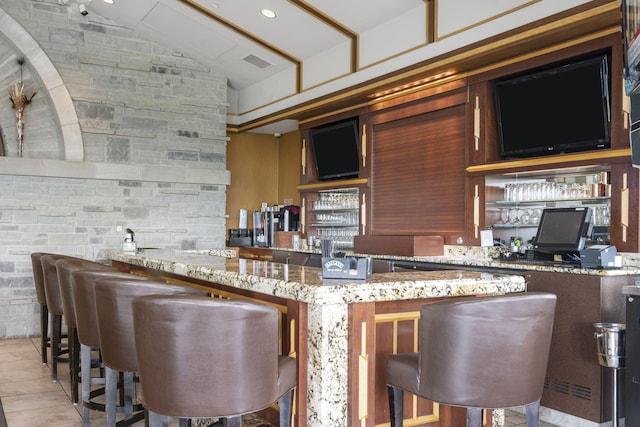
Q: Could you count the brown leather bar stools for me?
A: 7